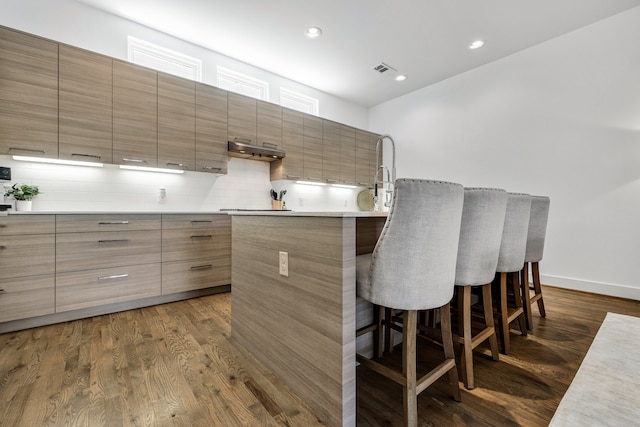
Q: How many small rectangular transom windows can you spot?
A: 3